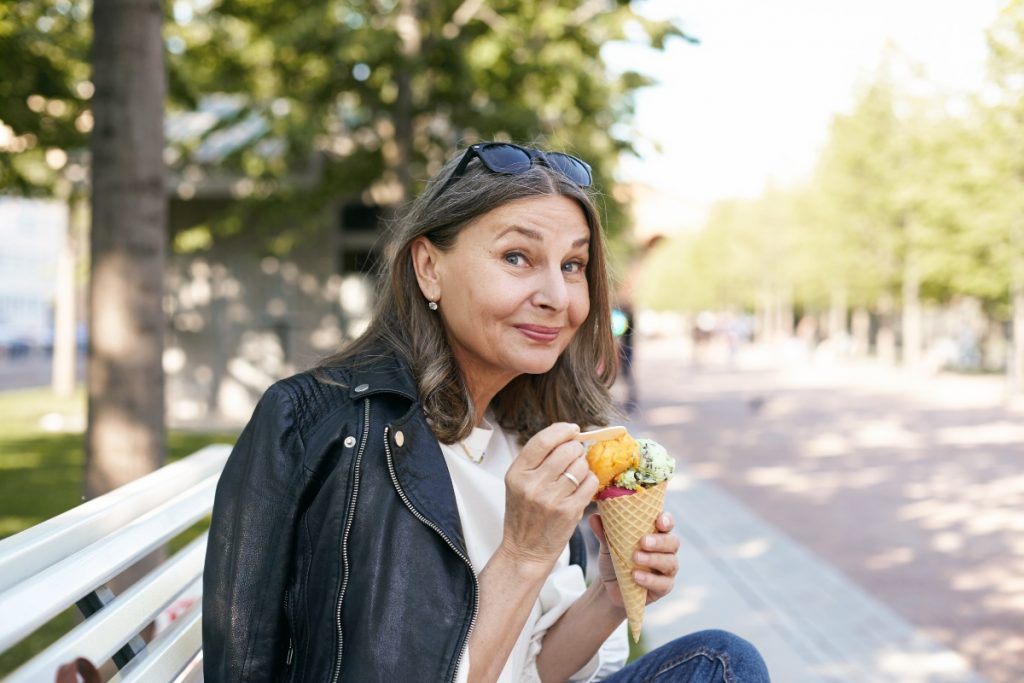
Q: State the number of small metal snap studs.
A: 3